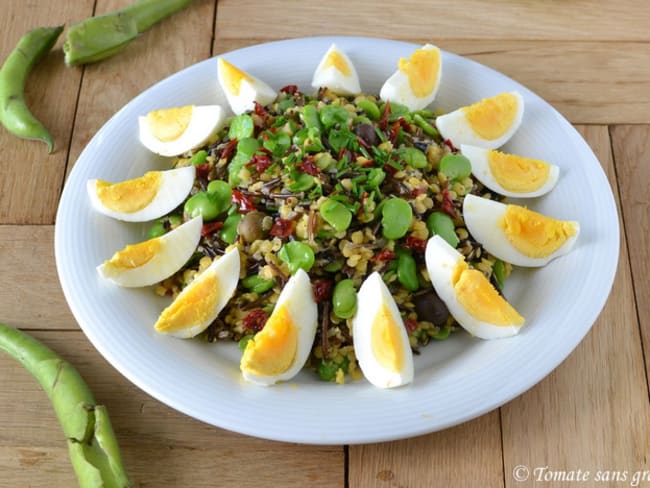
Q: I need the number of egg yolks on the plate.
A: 13